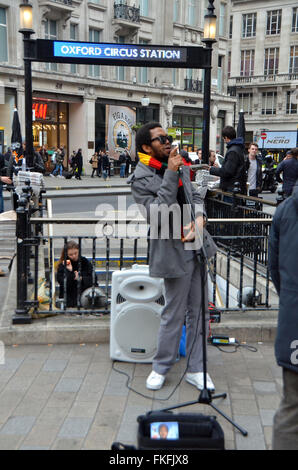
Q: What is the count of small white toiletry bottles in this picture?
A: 0